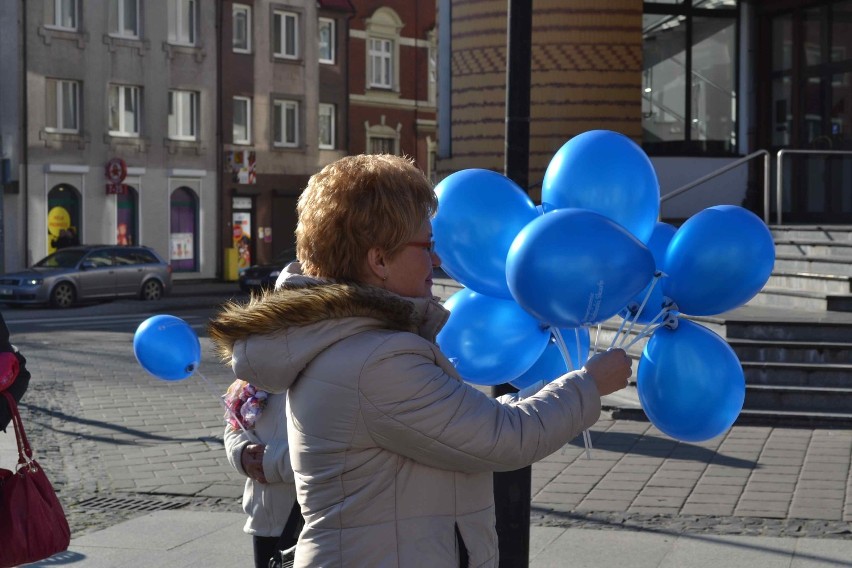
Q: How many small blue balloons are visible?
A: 1